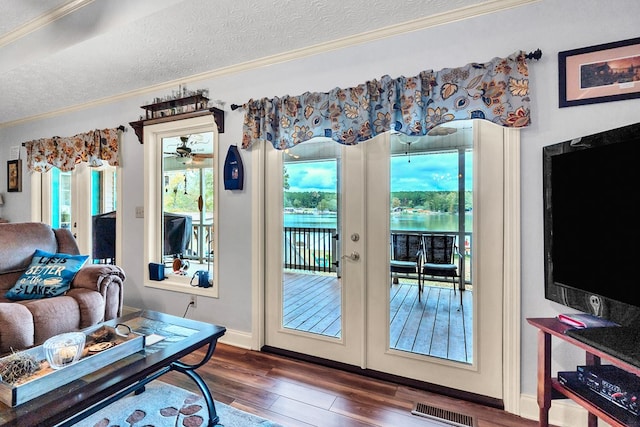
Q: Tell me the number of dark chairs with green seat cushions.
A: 2